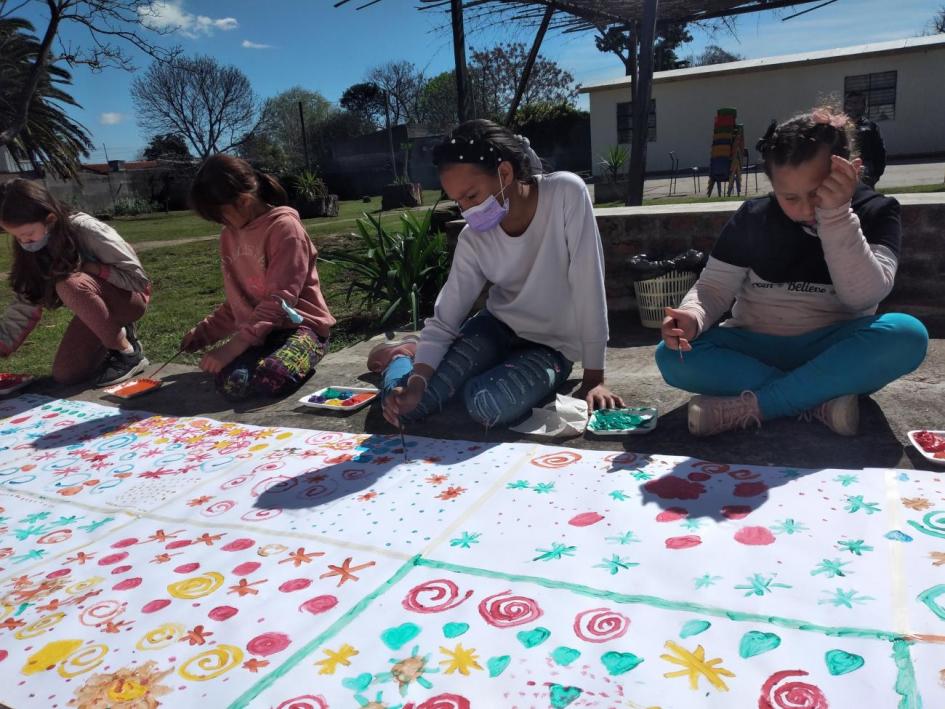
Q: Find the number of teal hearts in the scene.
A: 11